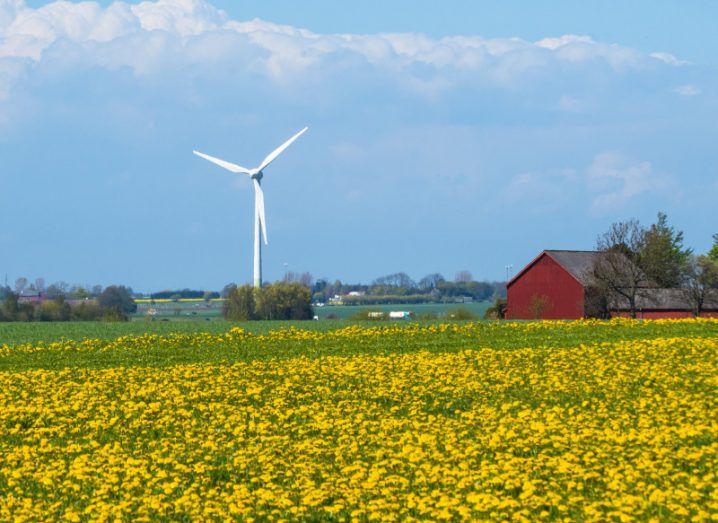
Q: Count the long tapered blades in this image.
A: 3